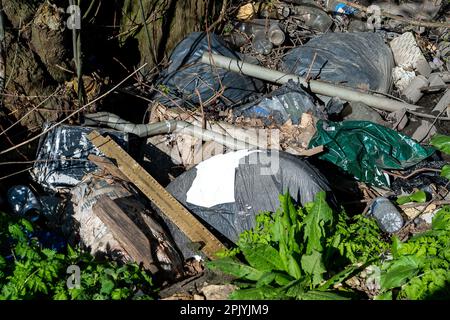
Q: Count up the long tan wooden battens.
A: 1